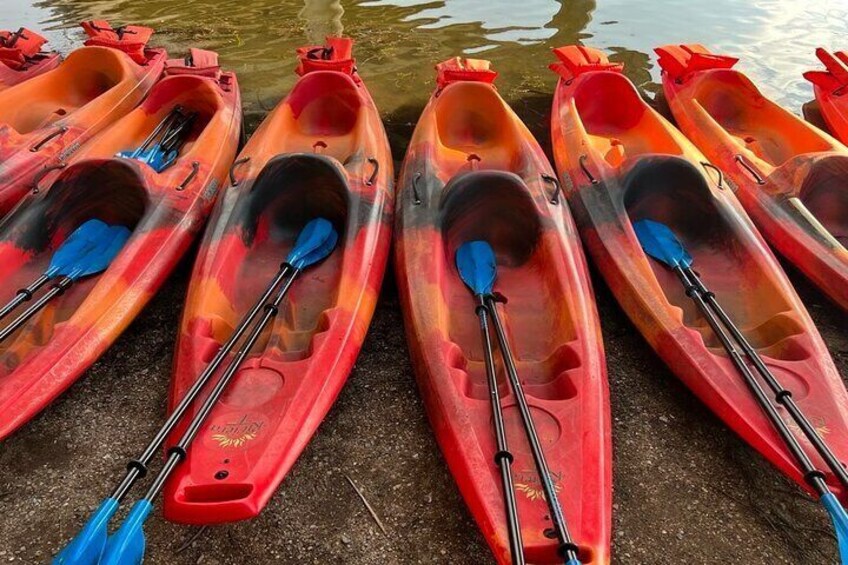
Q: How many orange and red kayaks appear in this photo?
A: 8